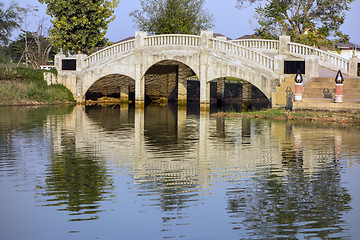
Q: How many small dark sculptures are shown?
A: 2